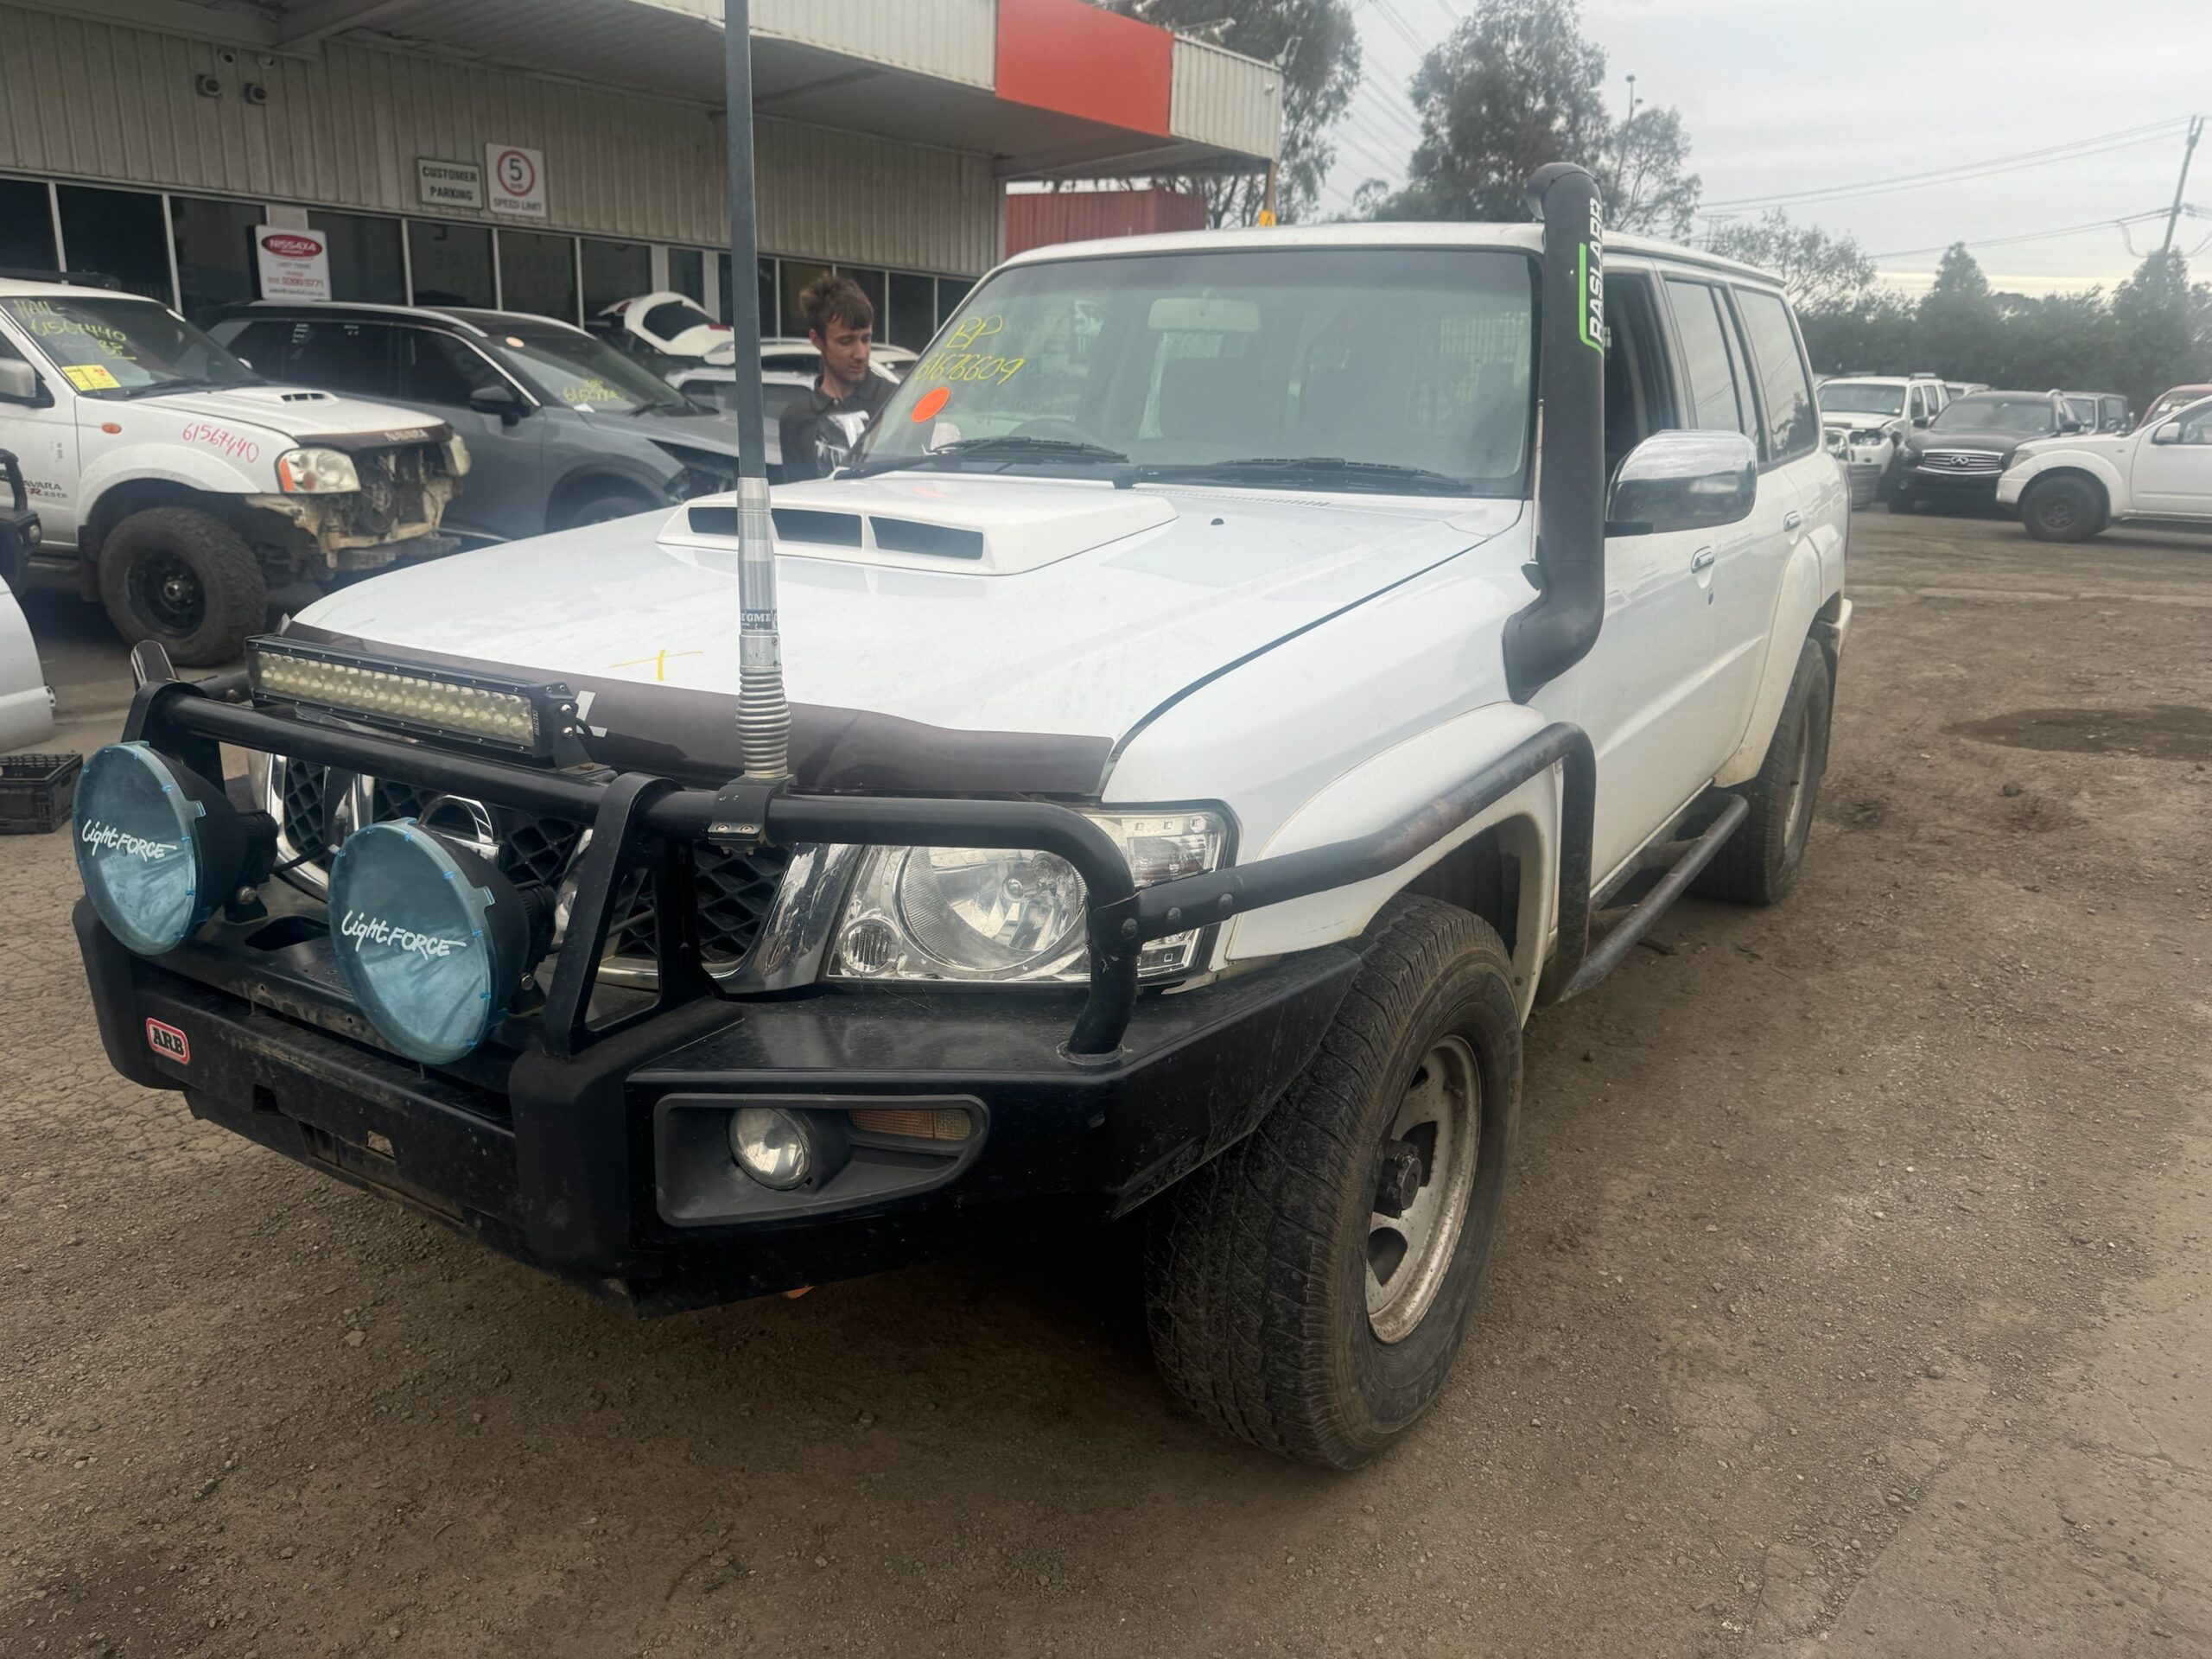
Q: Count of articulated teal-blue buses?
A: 0